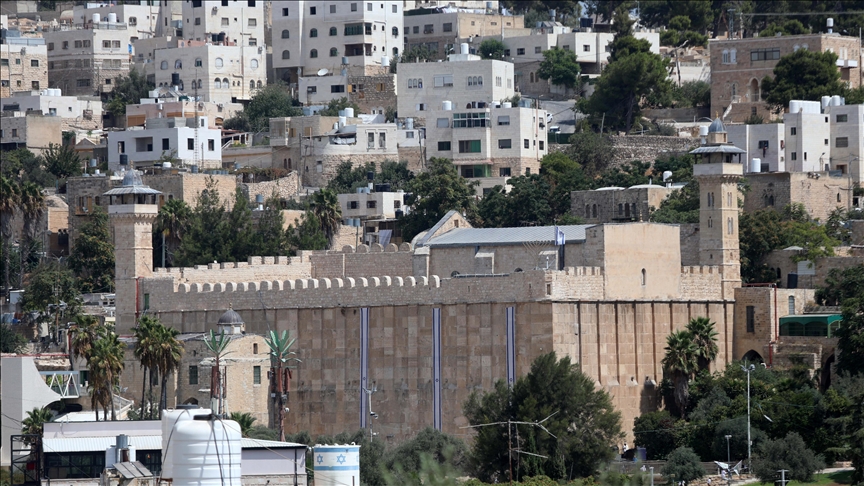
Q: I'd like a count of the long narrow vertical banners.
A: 3